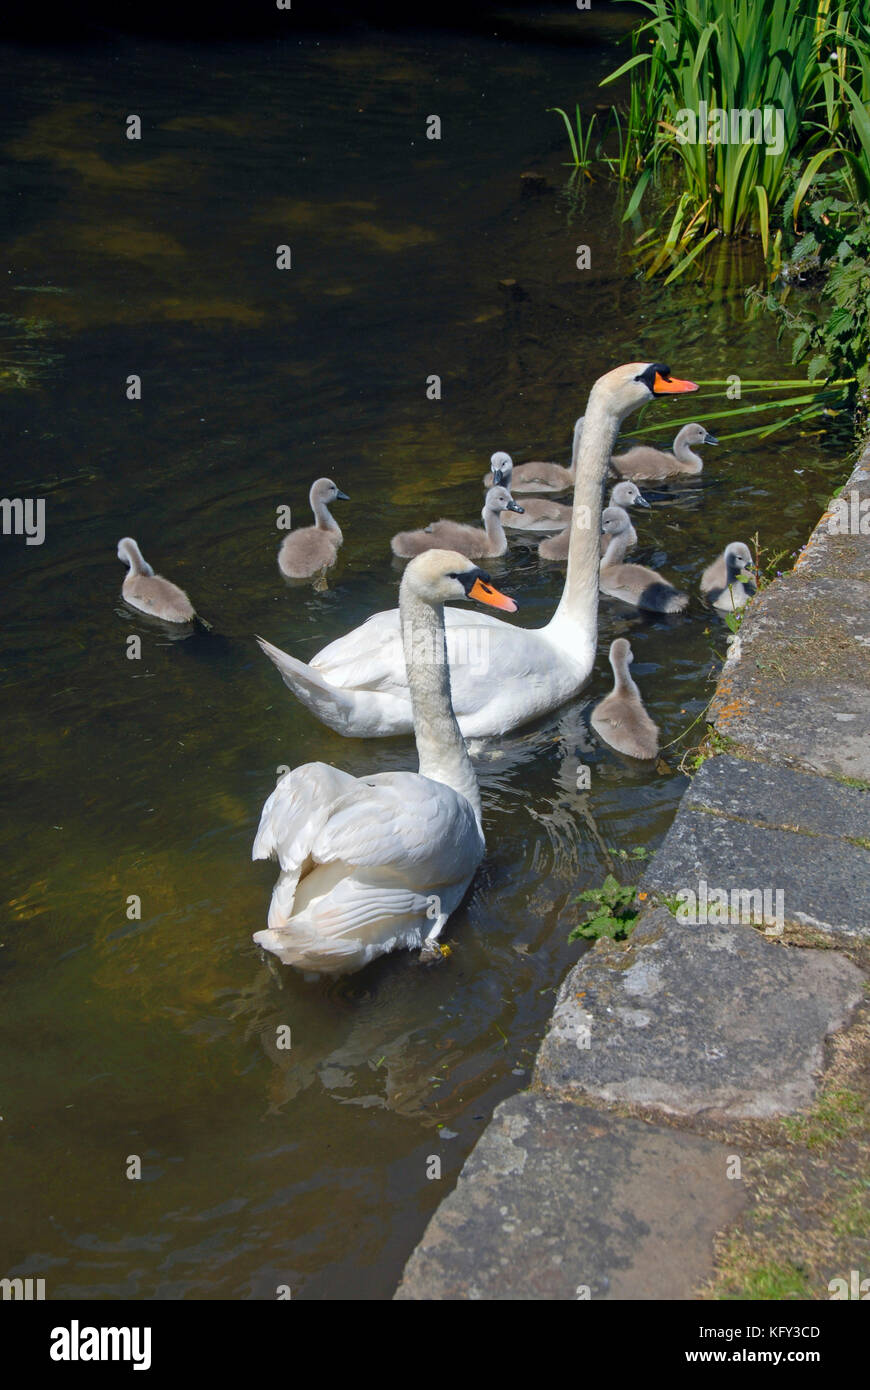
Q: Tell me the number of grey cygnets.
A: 10